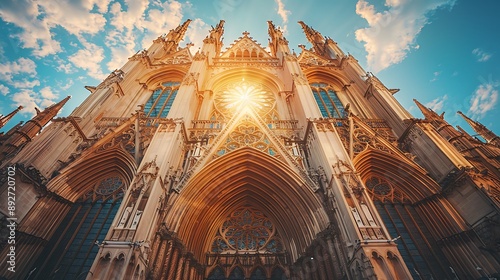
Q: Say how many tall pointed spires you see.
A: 8